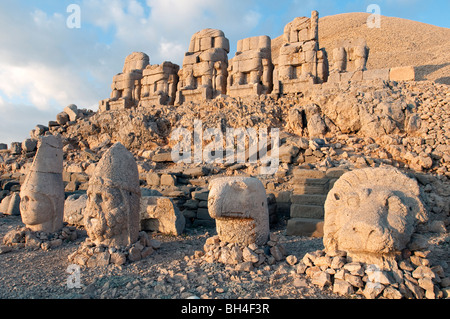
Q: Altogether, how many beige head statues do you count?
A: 4